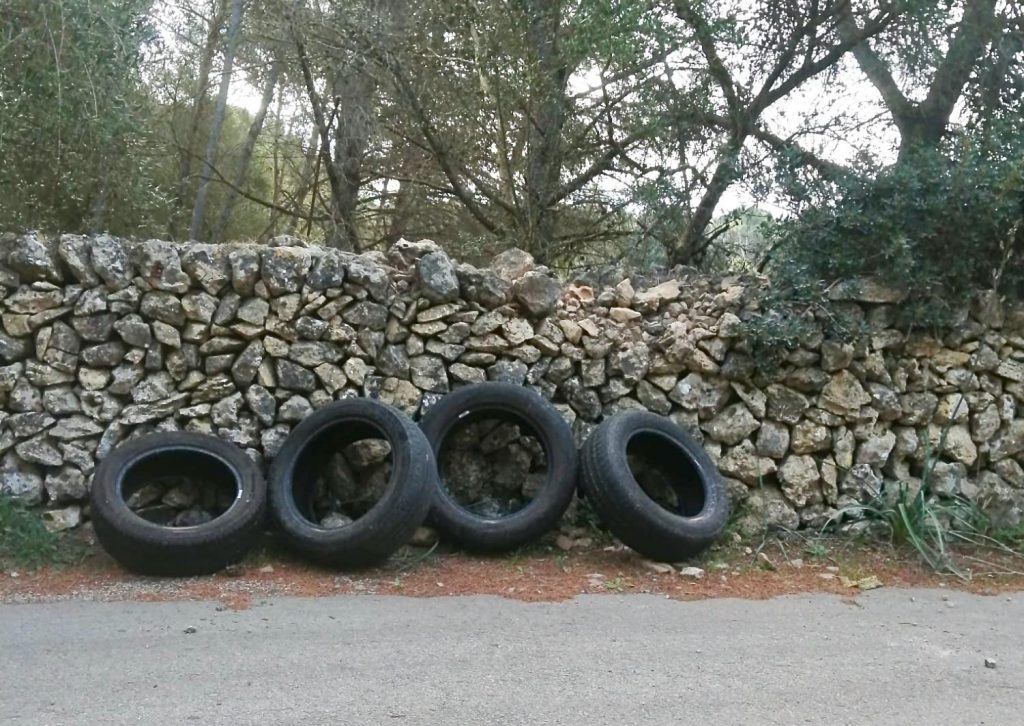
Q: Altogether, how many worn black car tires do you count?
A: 4